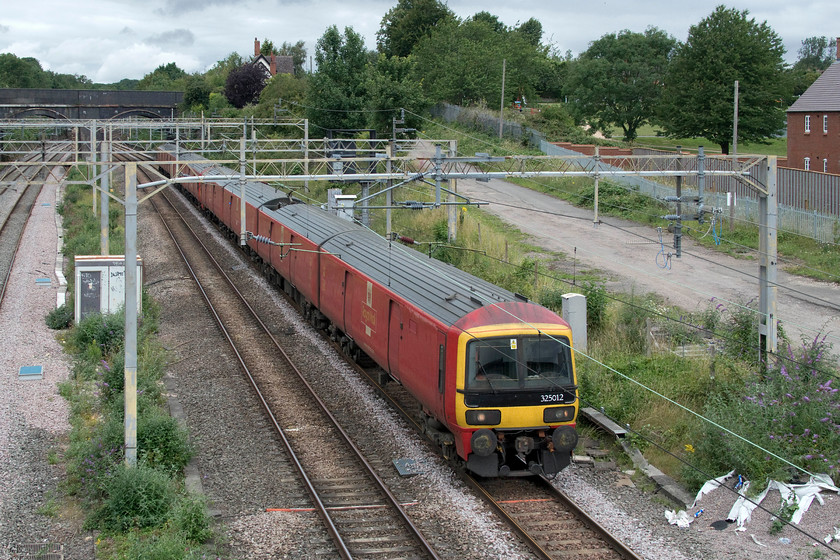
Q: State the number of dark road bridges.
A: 1